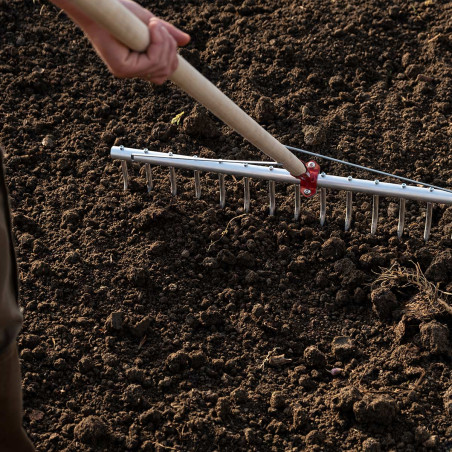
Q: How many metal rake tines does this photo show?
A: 13